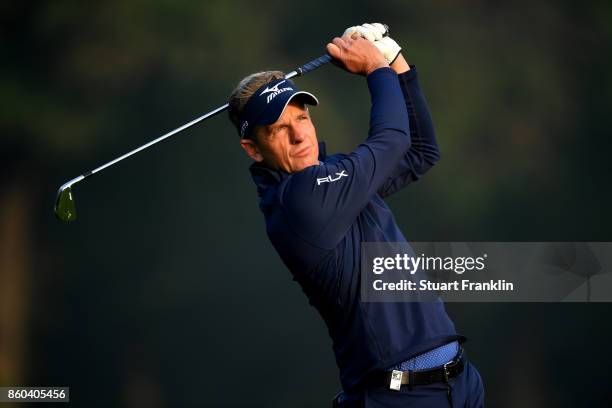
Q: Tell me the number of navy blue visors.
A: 1